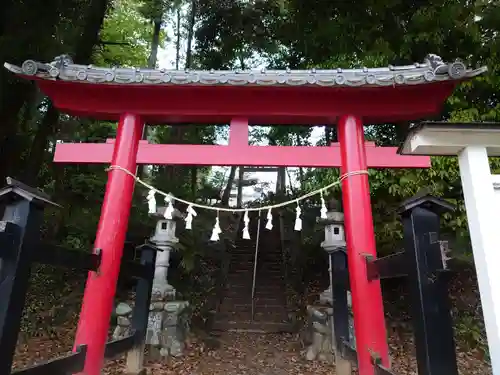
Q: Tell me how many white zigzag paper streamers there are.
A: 8